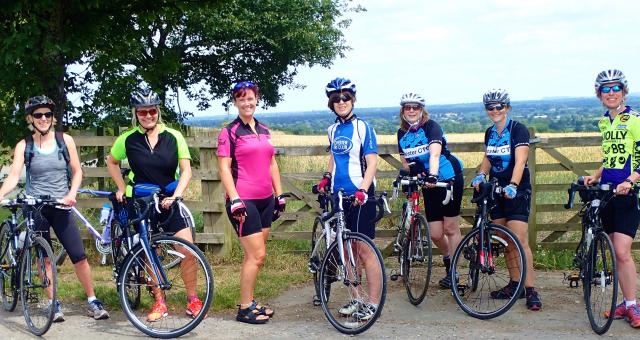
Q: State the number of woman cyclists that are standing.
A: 7